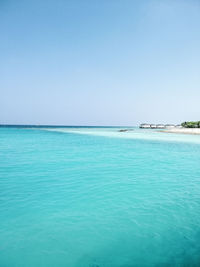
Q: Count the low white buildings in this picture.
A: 5